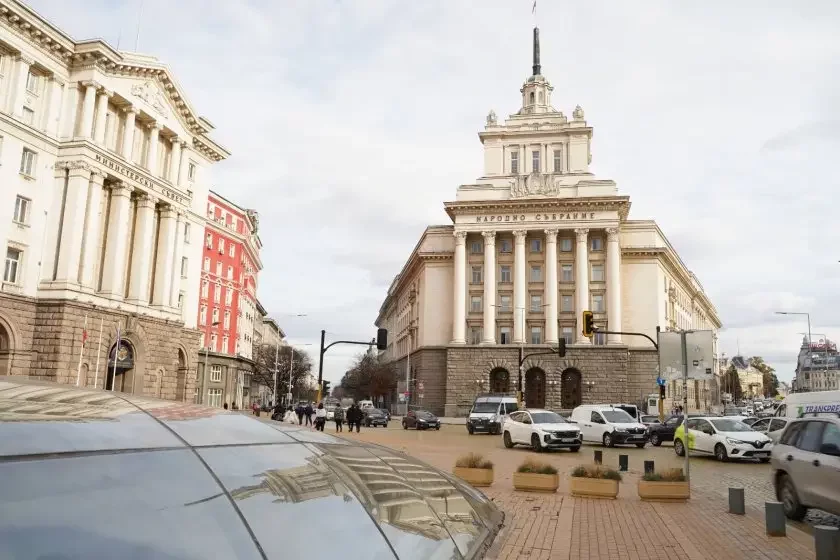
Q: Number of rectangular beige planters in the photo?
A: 4